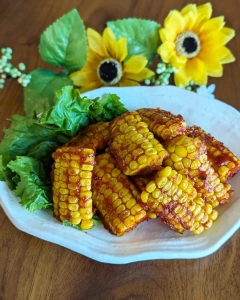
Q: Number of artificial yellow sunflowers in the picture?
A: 2